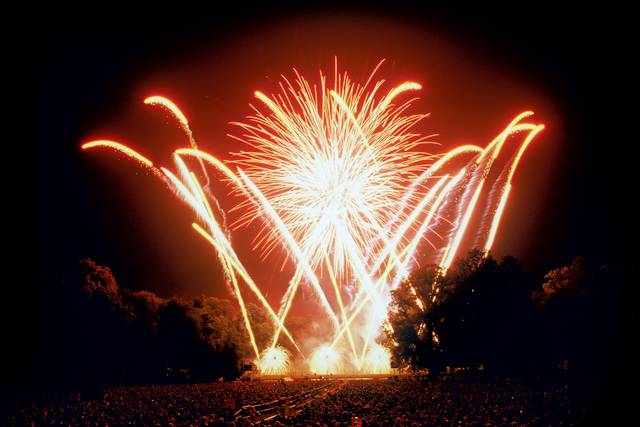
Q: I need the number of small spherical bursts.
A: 3